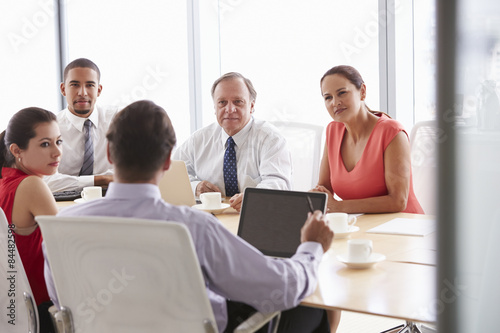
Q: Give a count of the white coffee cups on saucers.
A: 4